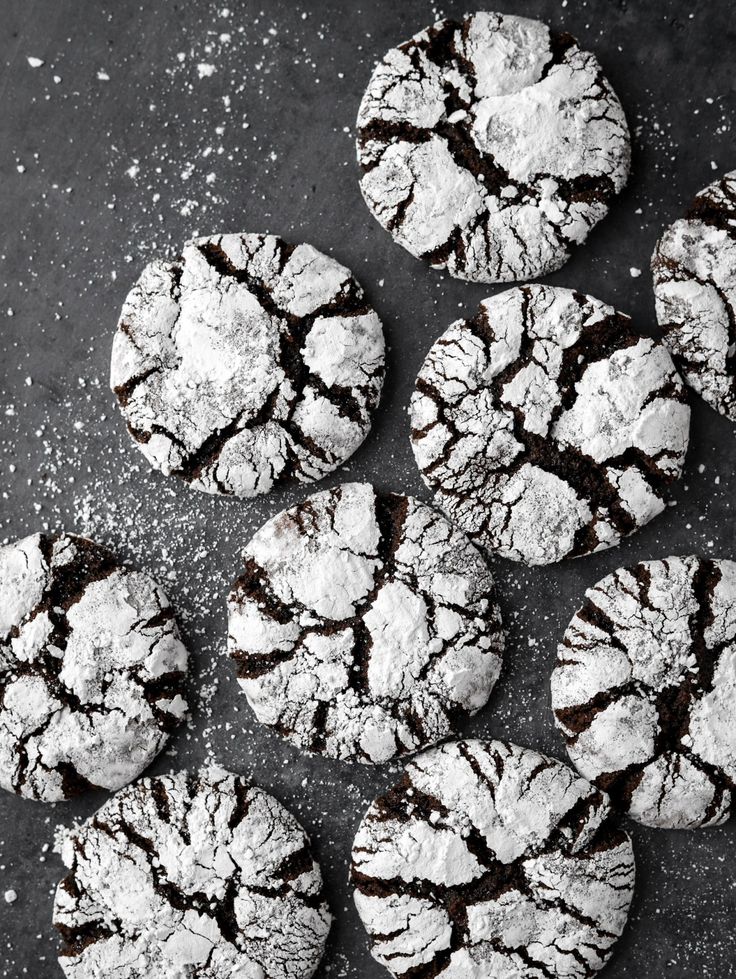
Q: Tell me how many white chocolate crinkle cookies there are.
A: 9